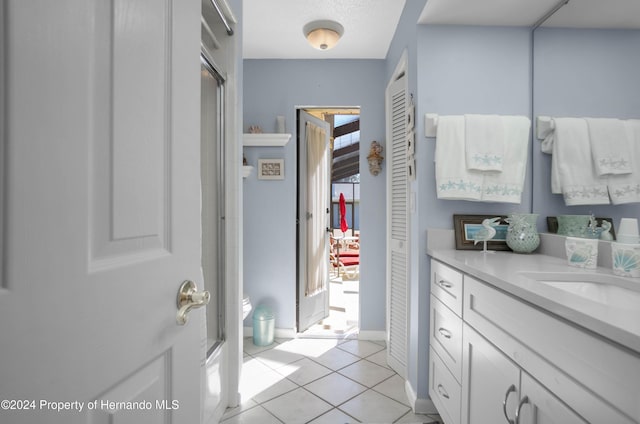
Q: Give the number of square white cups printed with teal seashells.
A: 2